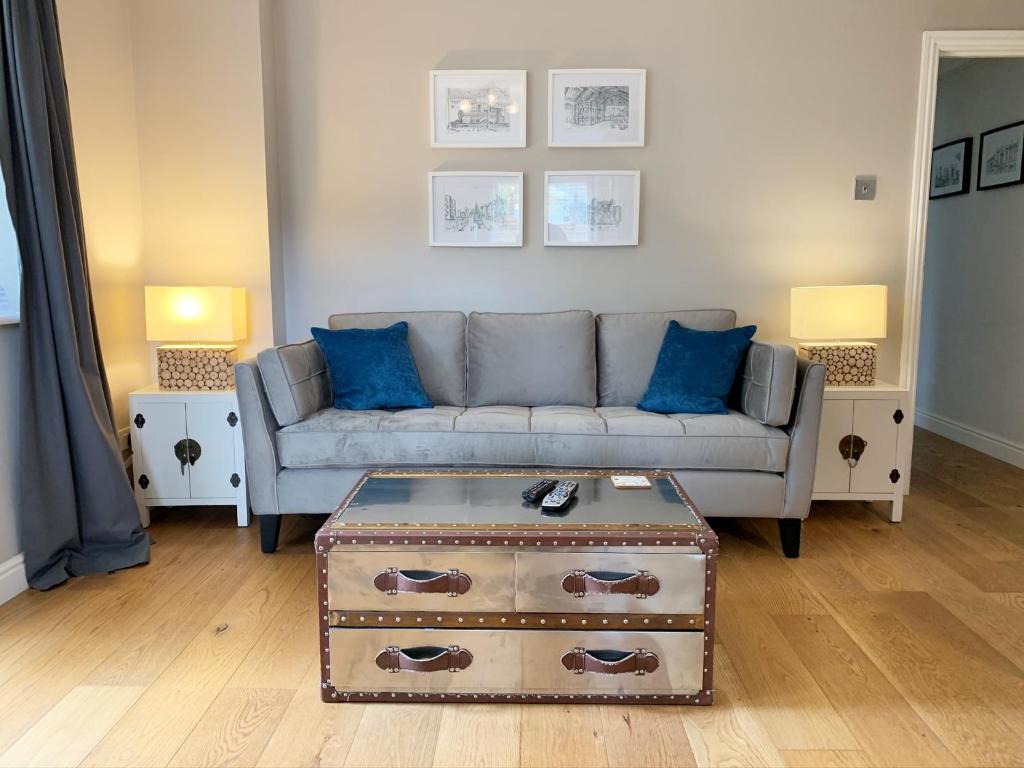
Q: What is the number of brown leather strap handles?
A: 4